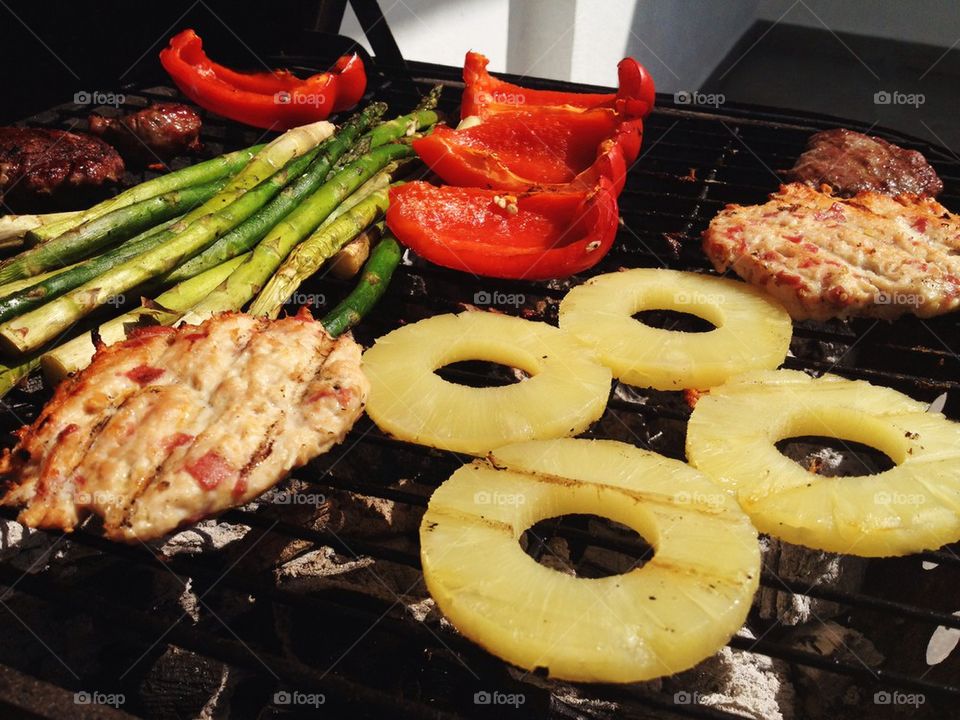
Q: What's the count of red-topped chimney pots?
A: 0